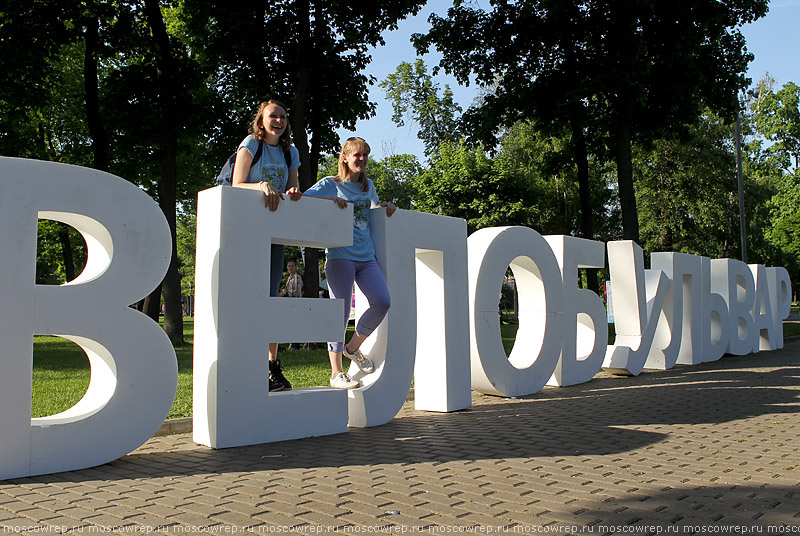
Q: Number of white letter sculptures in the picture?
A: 11